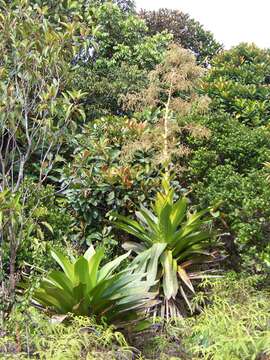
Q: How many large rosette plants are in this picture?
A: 2